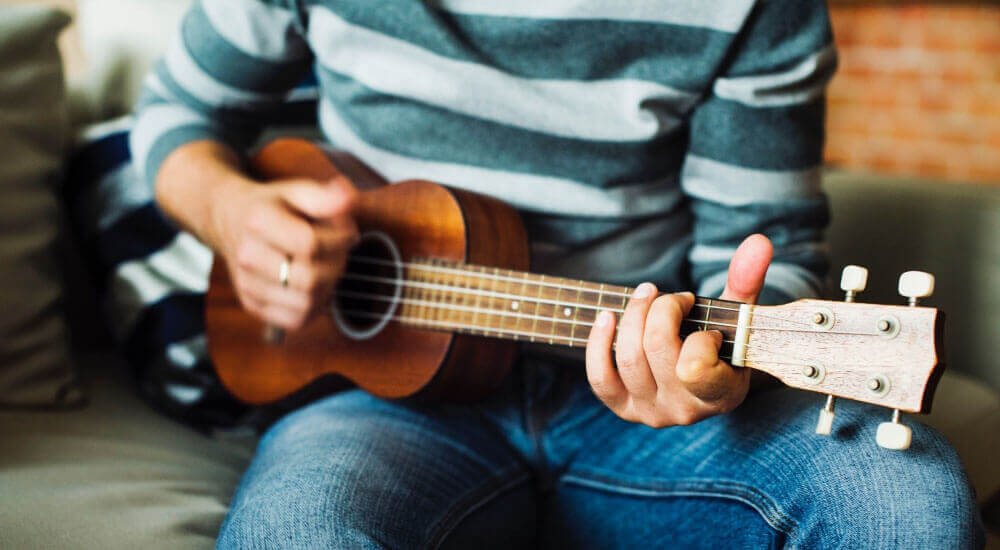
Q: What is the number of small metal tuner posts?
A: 4